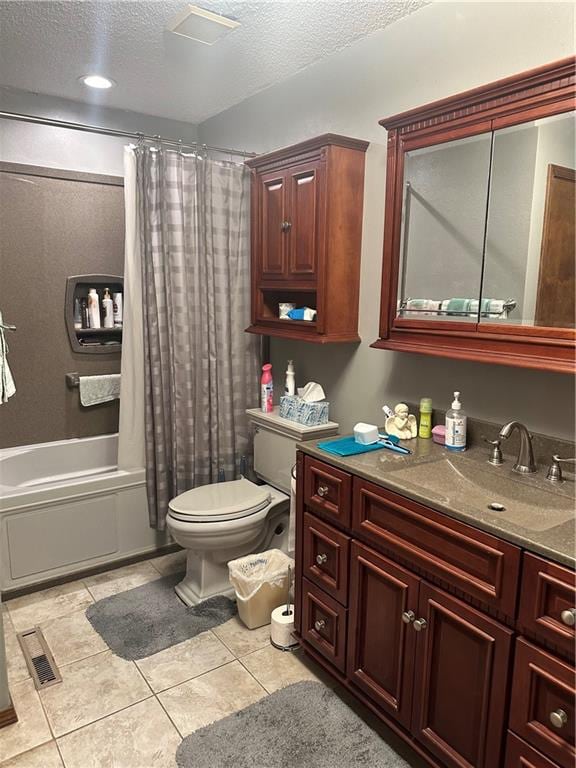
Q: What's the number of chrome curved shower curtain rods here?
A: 1